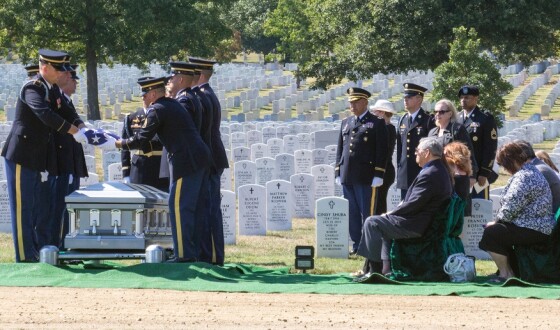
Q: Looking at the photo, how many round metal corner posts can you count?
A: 2